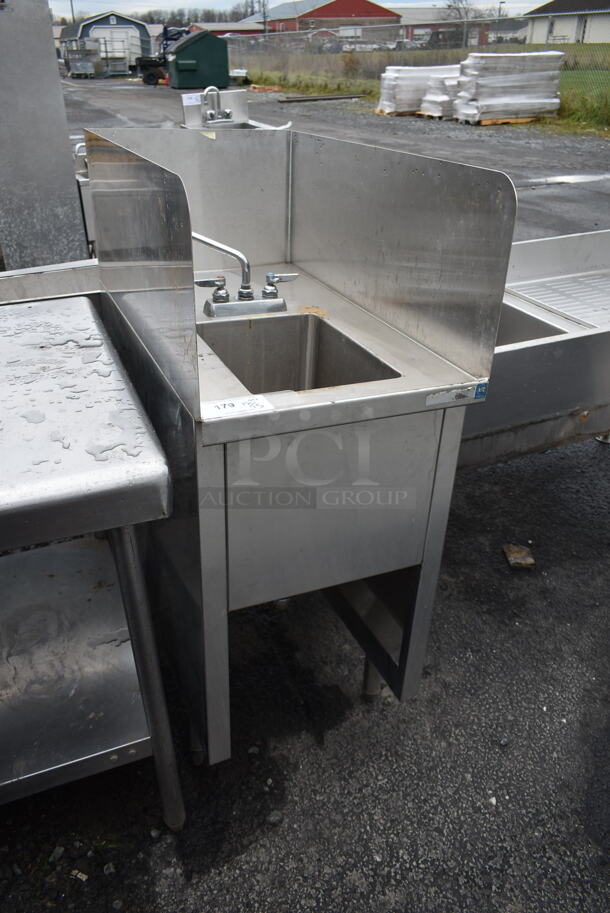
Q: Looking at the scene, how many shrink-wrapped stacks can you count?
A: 3